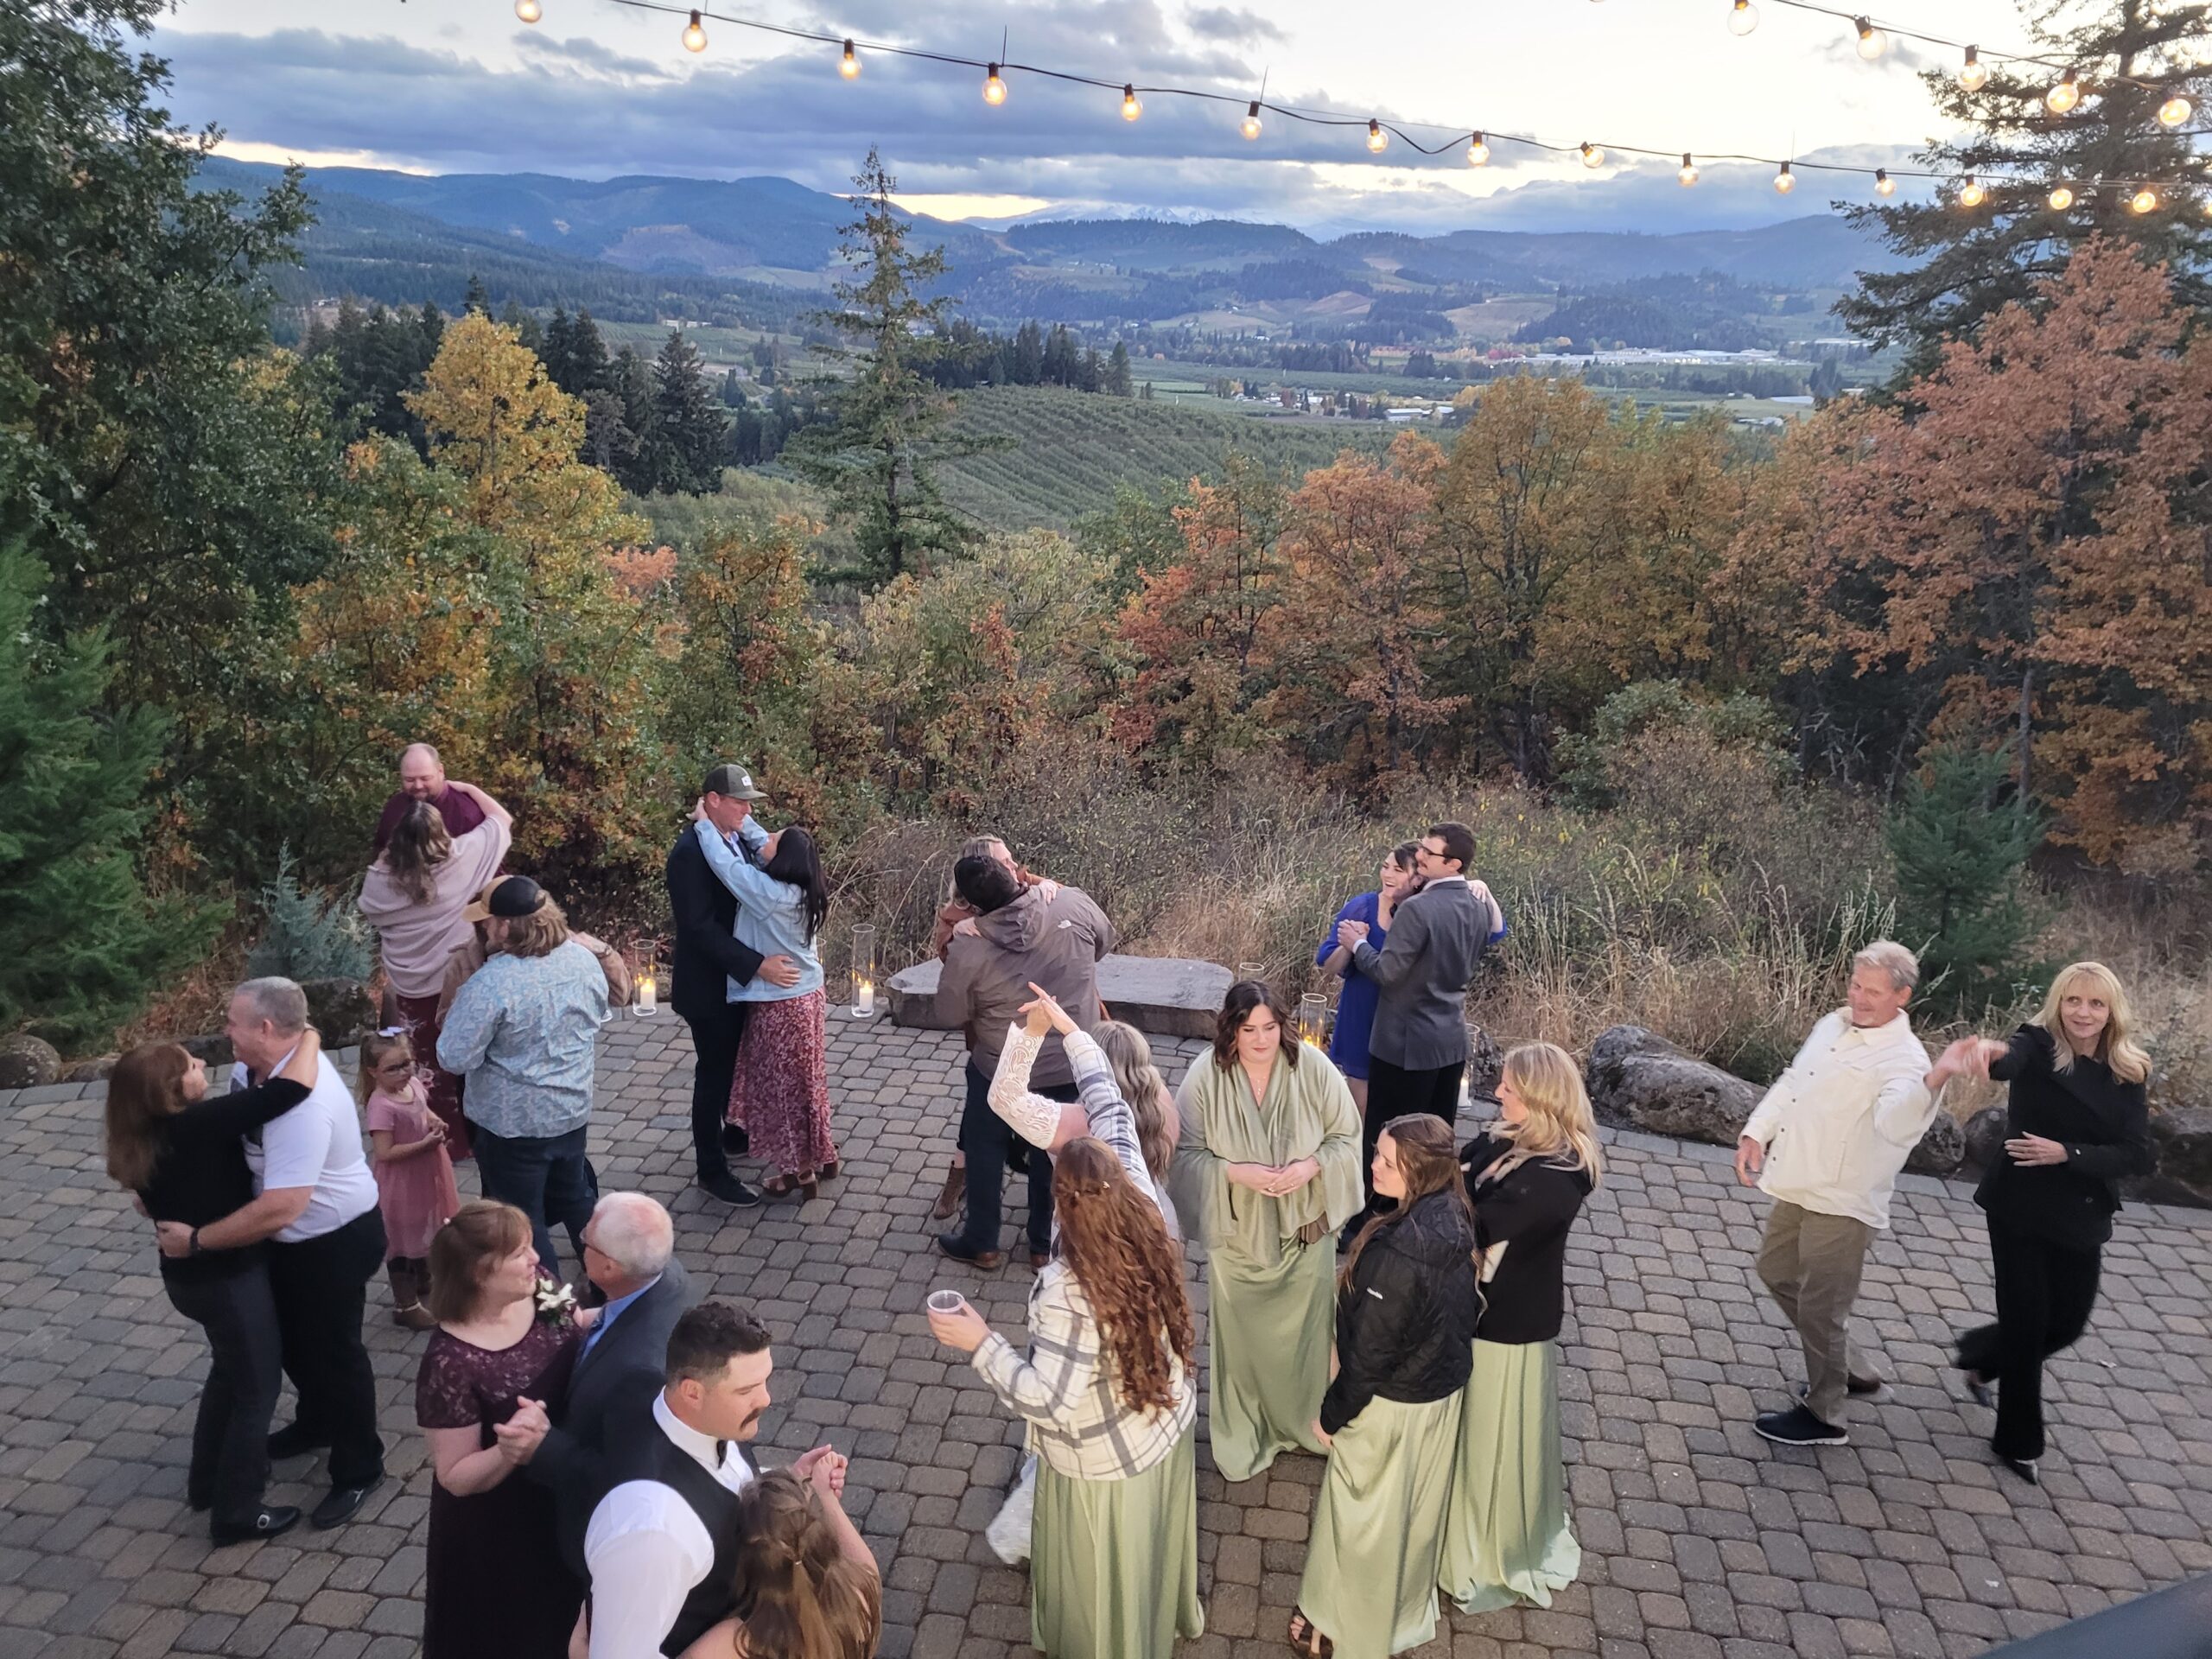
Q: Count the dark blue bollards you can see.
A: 0